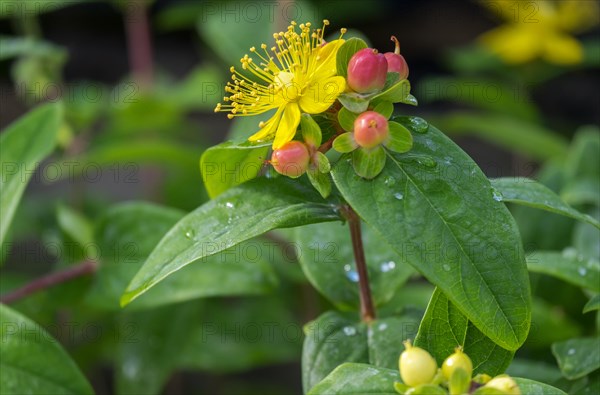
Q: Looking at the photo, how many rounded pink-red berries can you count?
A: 4